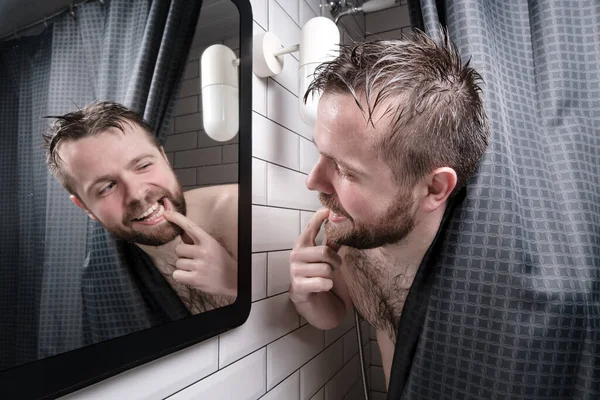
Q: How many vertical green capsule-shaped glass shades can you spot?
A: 0